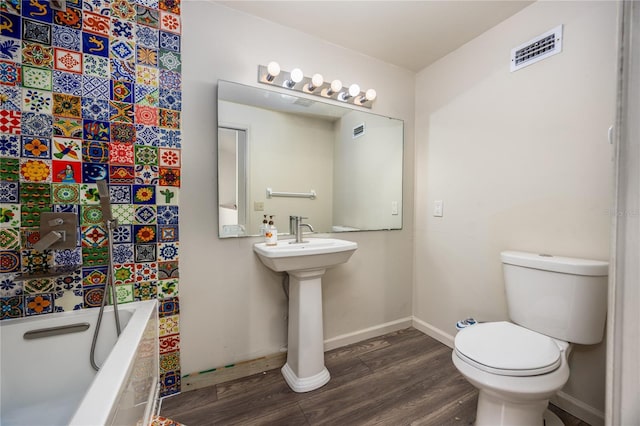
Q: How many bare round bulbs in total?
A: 6